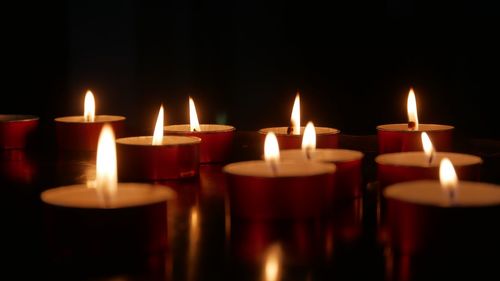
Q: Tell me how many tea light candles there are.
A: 11